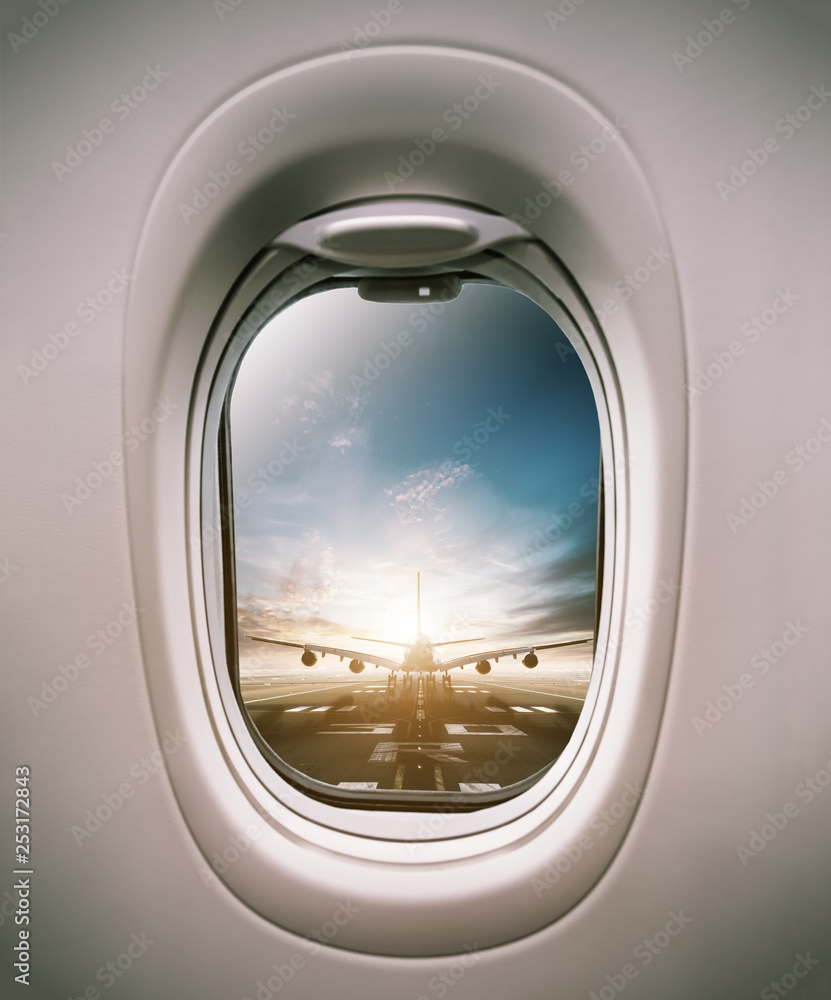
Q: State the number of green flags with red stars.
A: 0